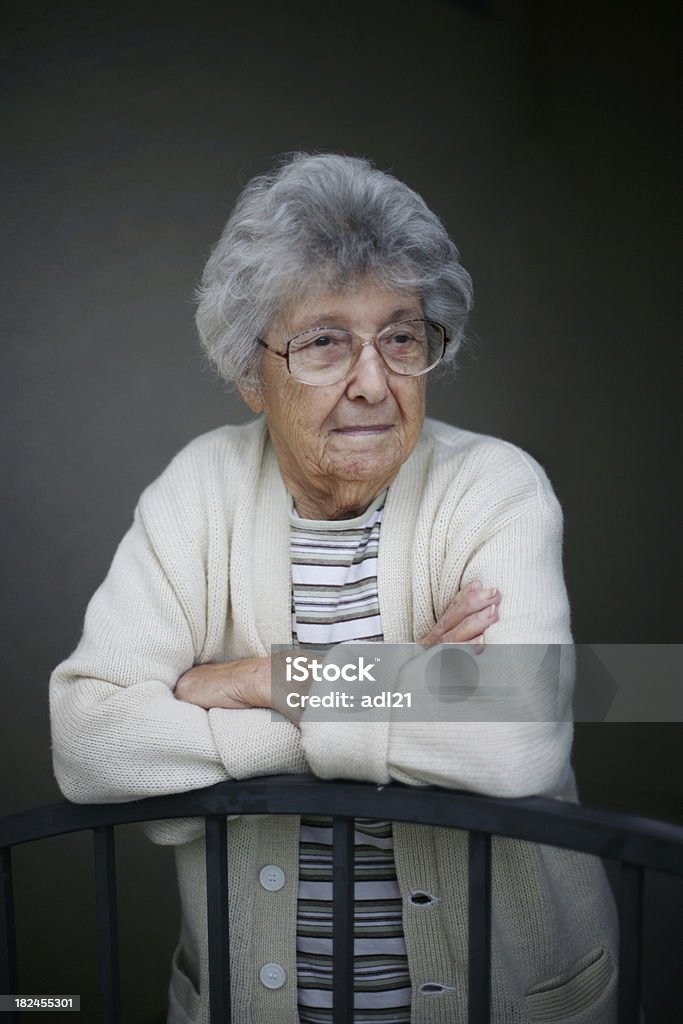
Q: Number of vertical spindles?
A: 6